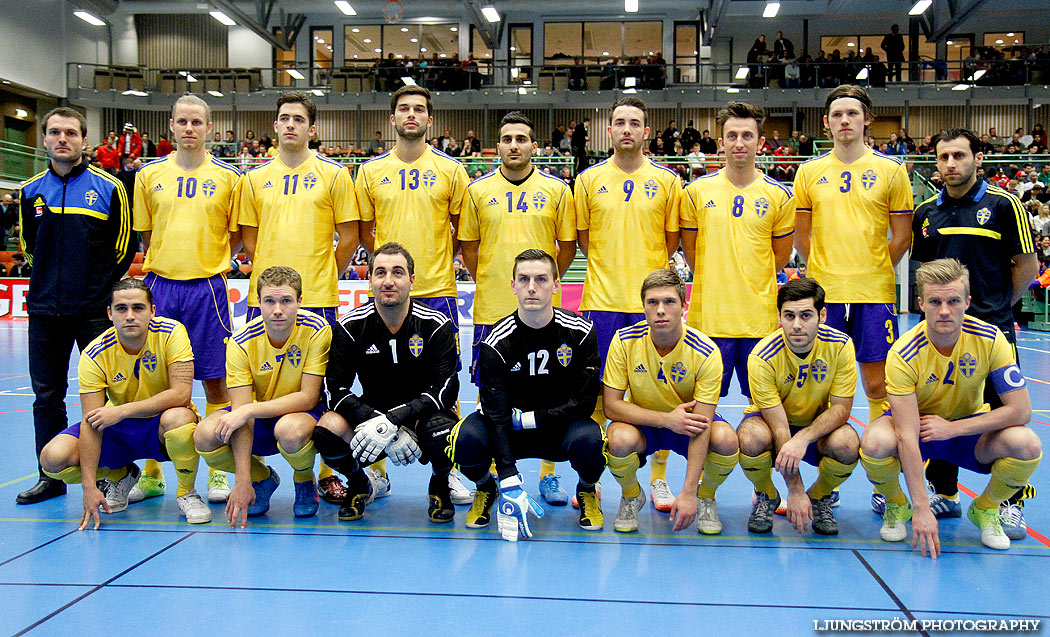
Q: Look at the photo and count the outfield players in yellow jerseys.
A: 12